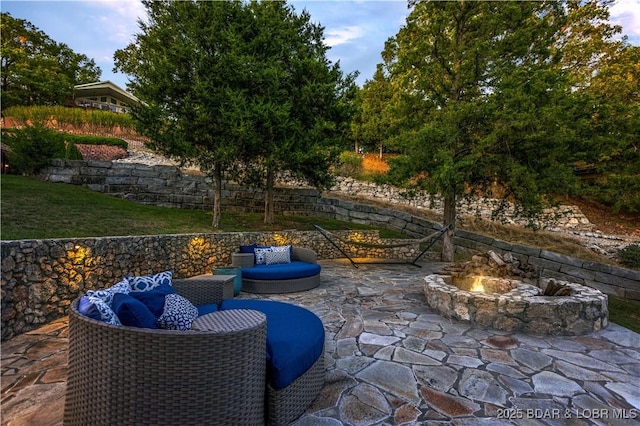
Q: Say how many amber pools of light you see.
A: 4